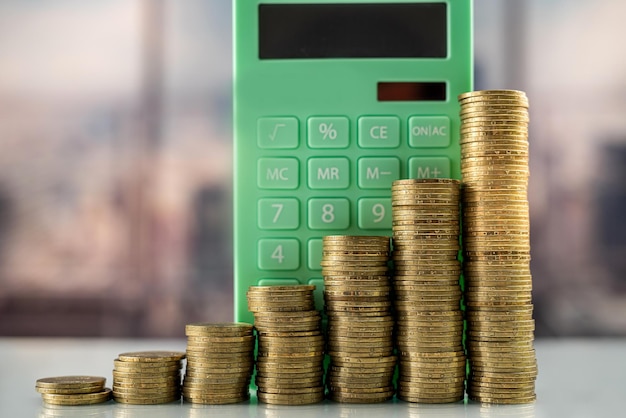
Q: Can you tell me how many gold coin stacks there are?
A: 7